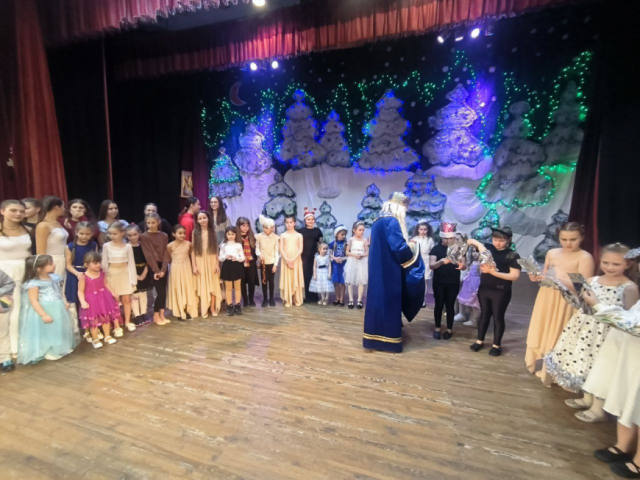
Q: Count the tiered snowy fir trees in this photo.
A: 14